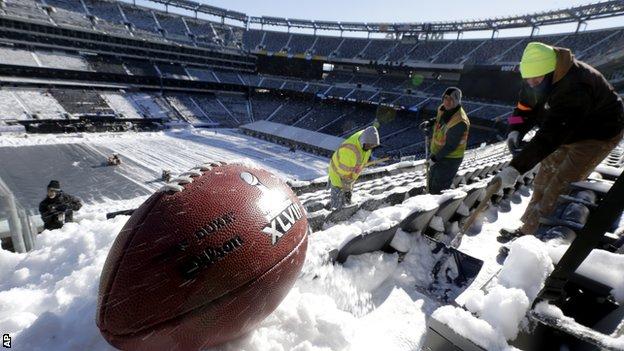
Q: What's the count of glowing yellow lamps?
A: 0